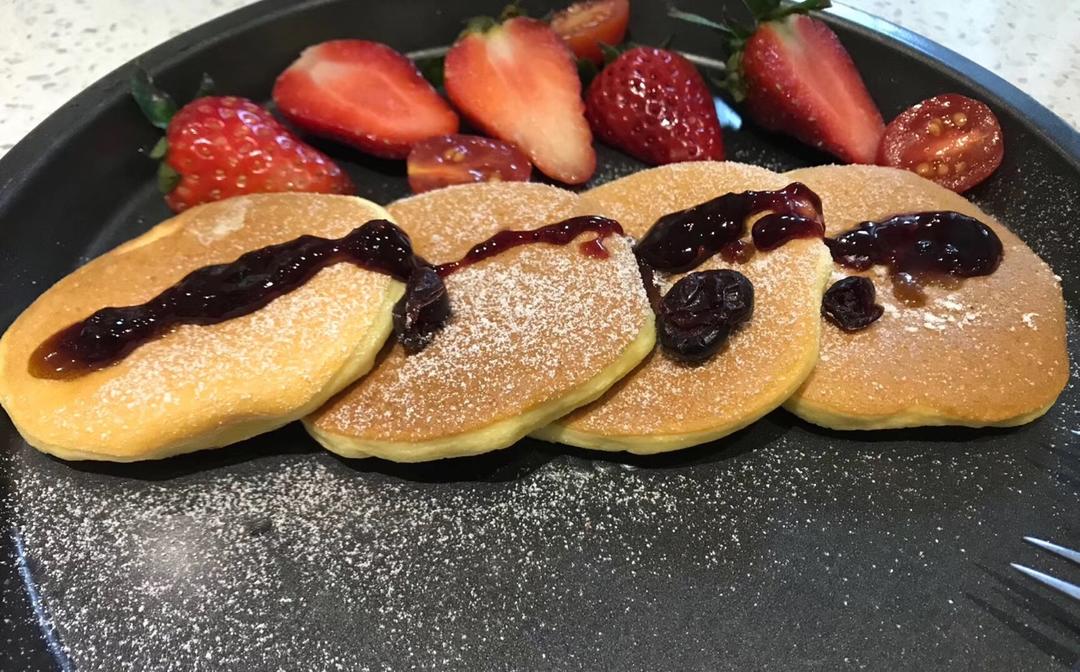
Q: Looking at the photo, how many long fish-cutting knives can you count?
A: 0